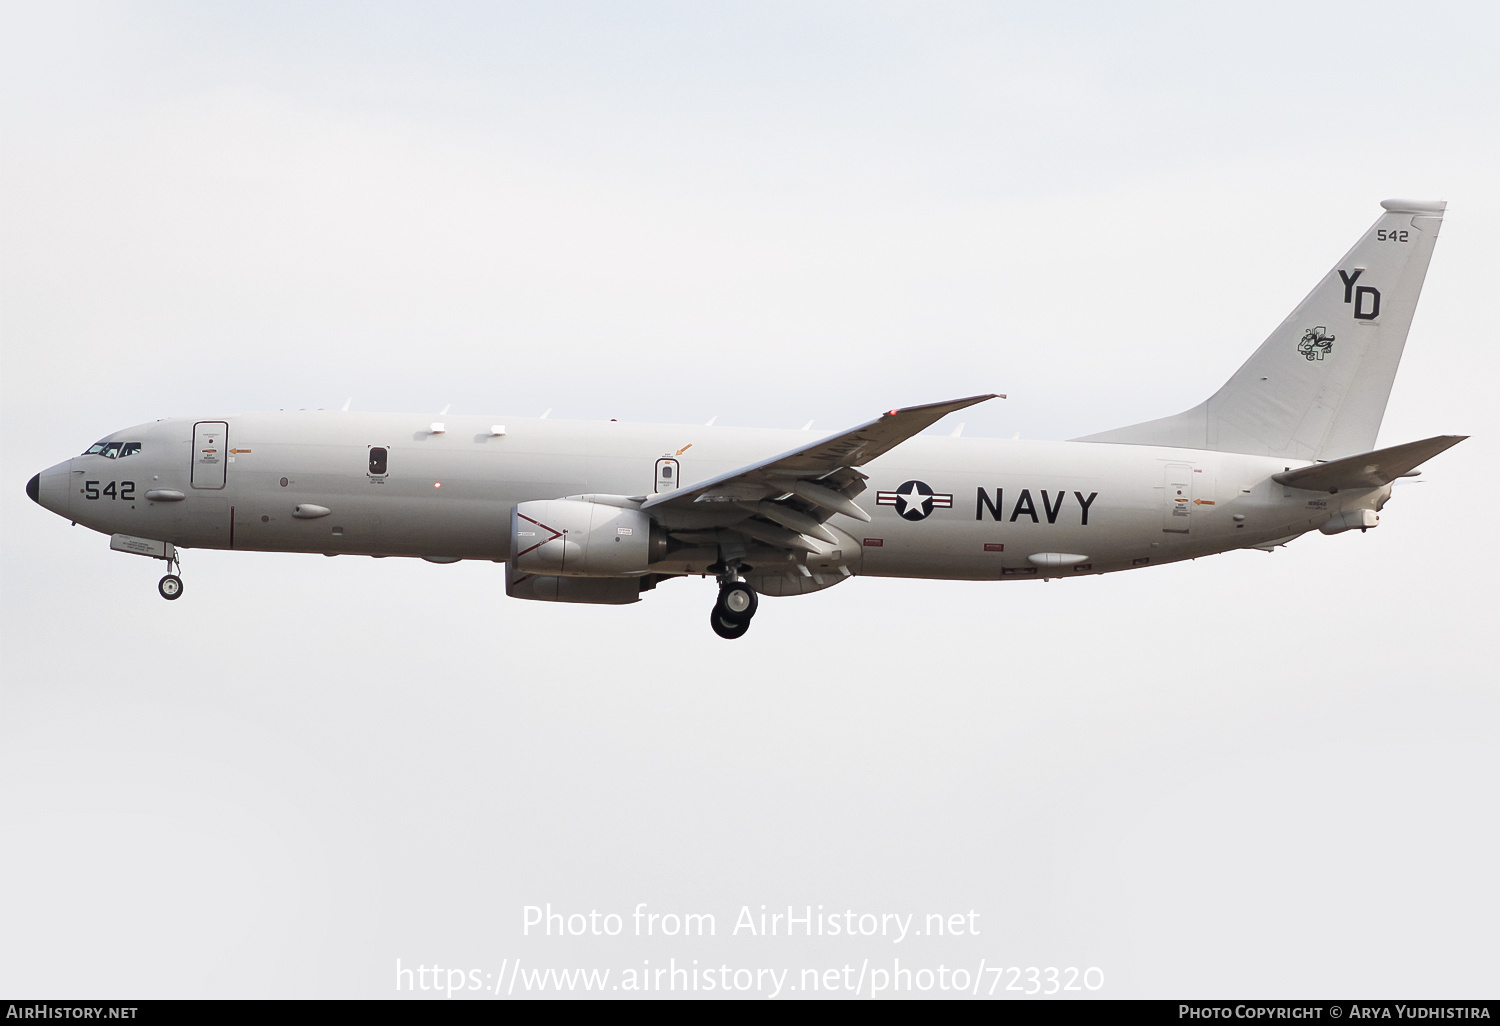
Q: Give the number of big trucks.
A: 0